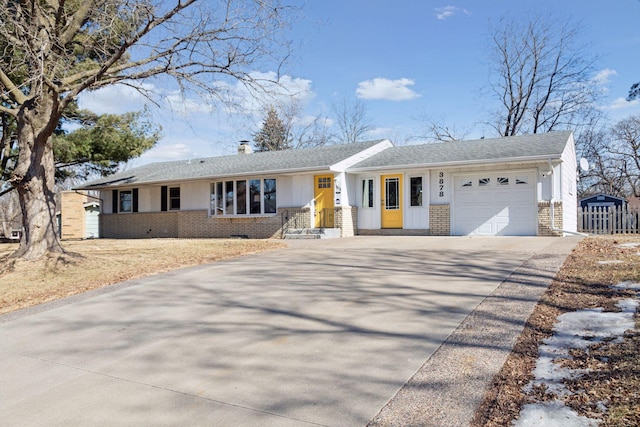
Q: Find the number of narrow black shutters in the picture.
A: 3